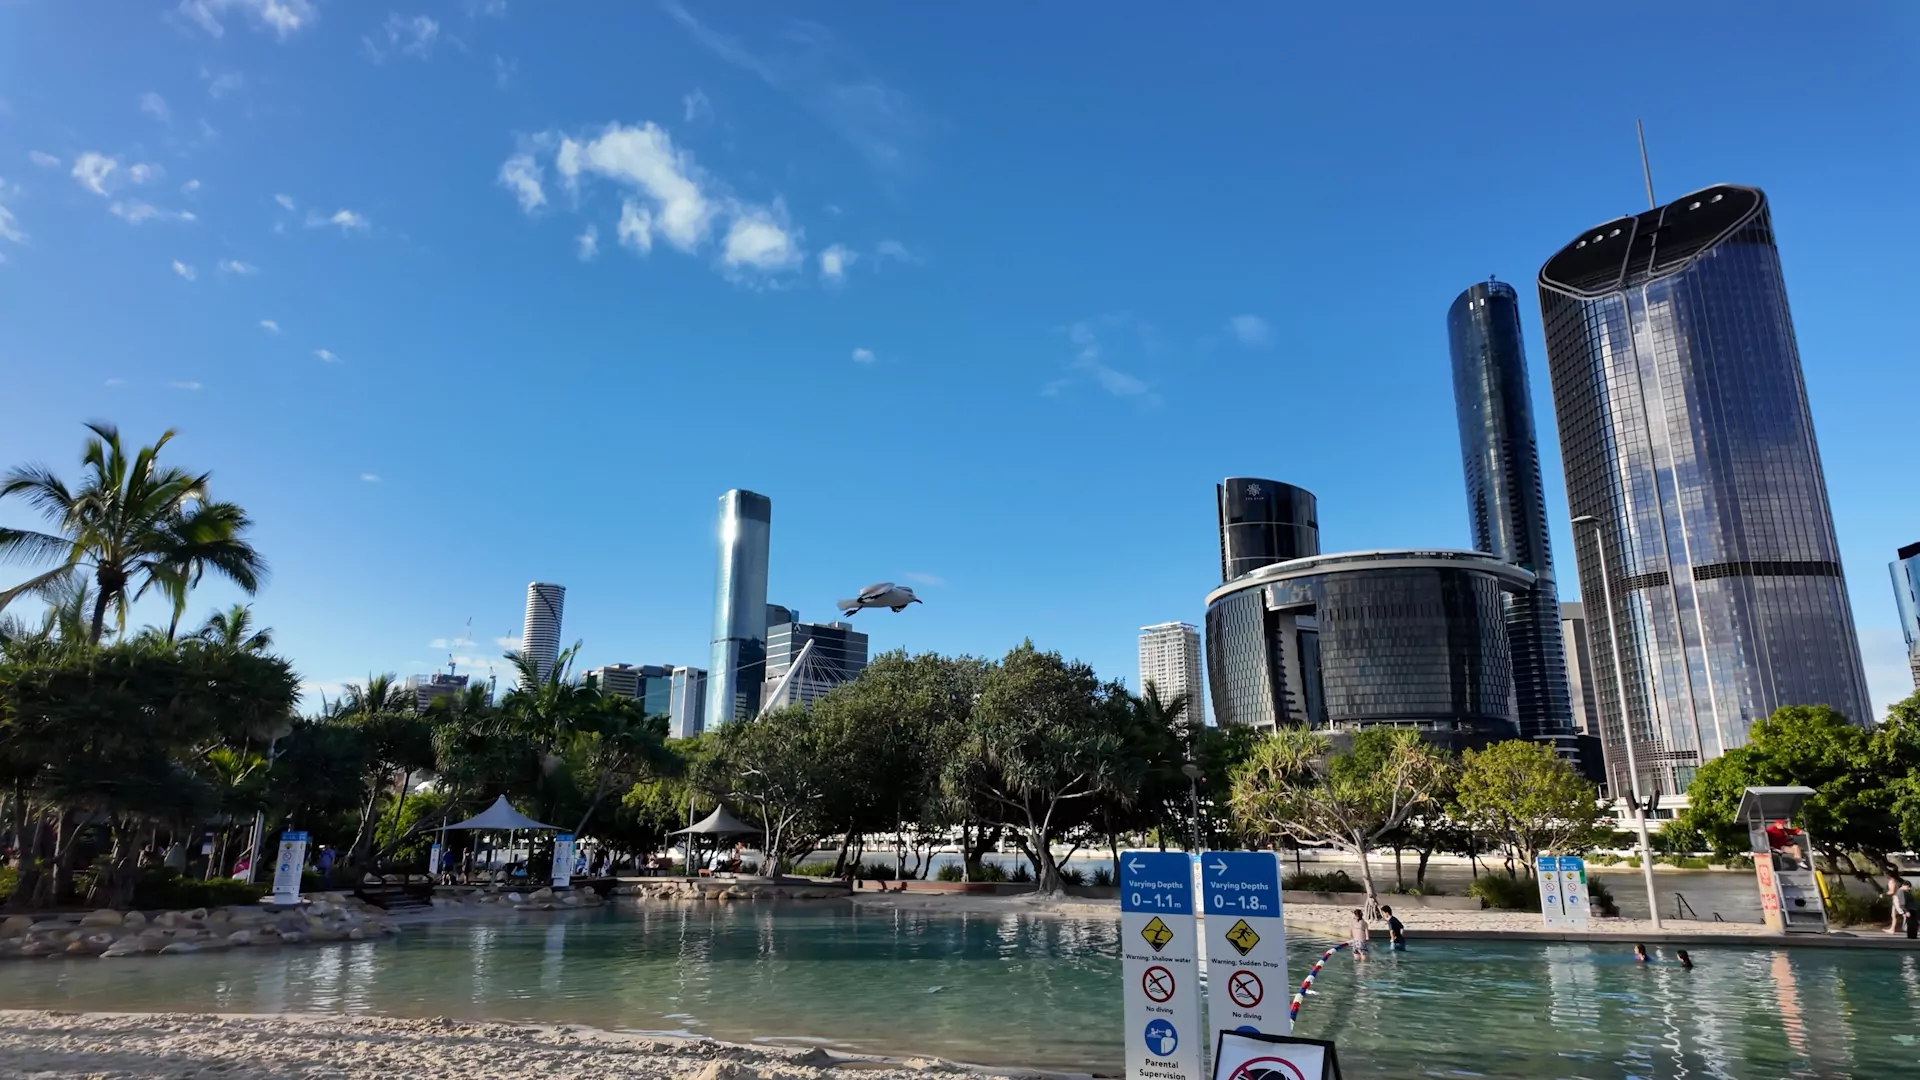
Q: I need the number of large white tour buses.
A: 0